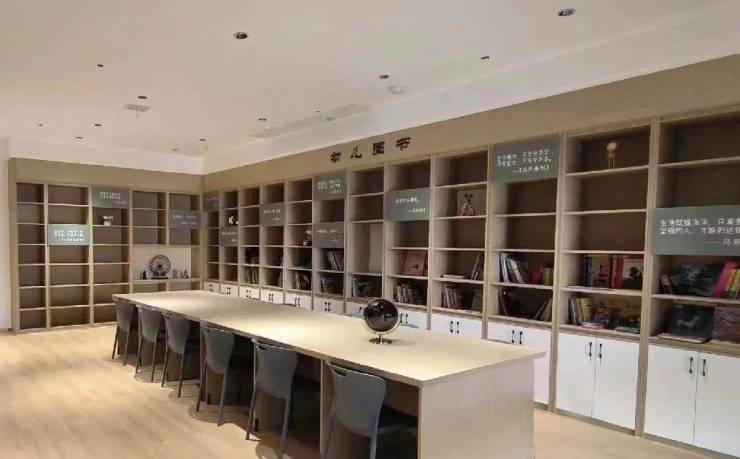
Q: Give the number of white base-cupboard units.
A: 12